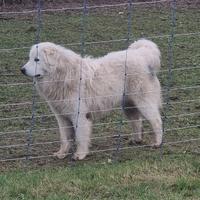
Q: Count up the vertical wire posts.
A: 4